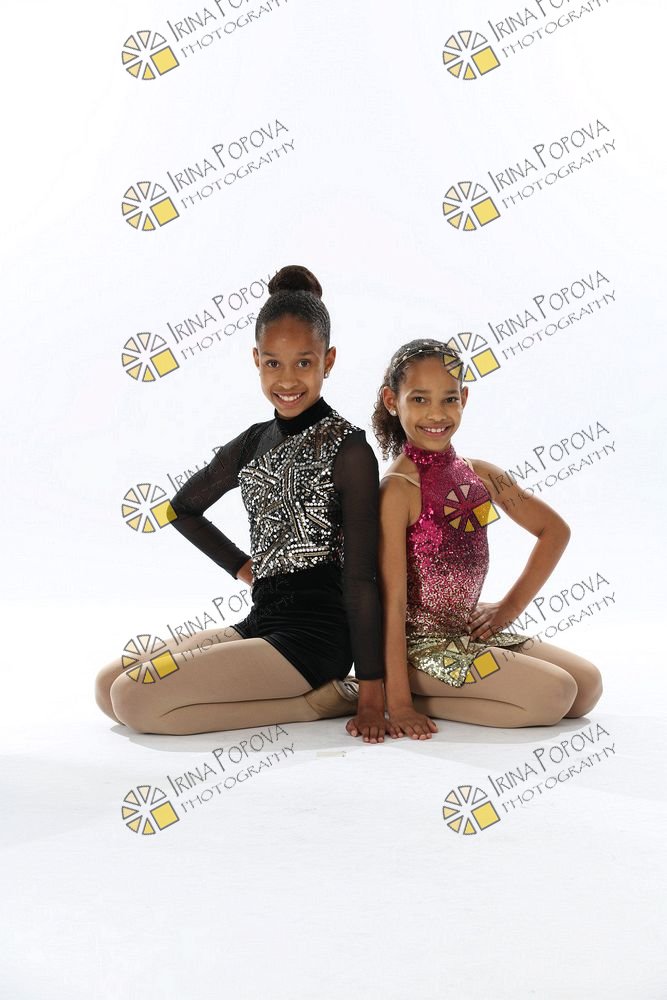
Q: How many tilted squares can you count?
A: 12